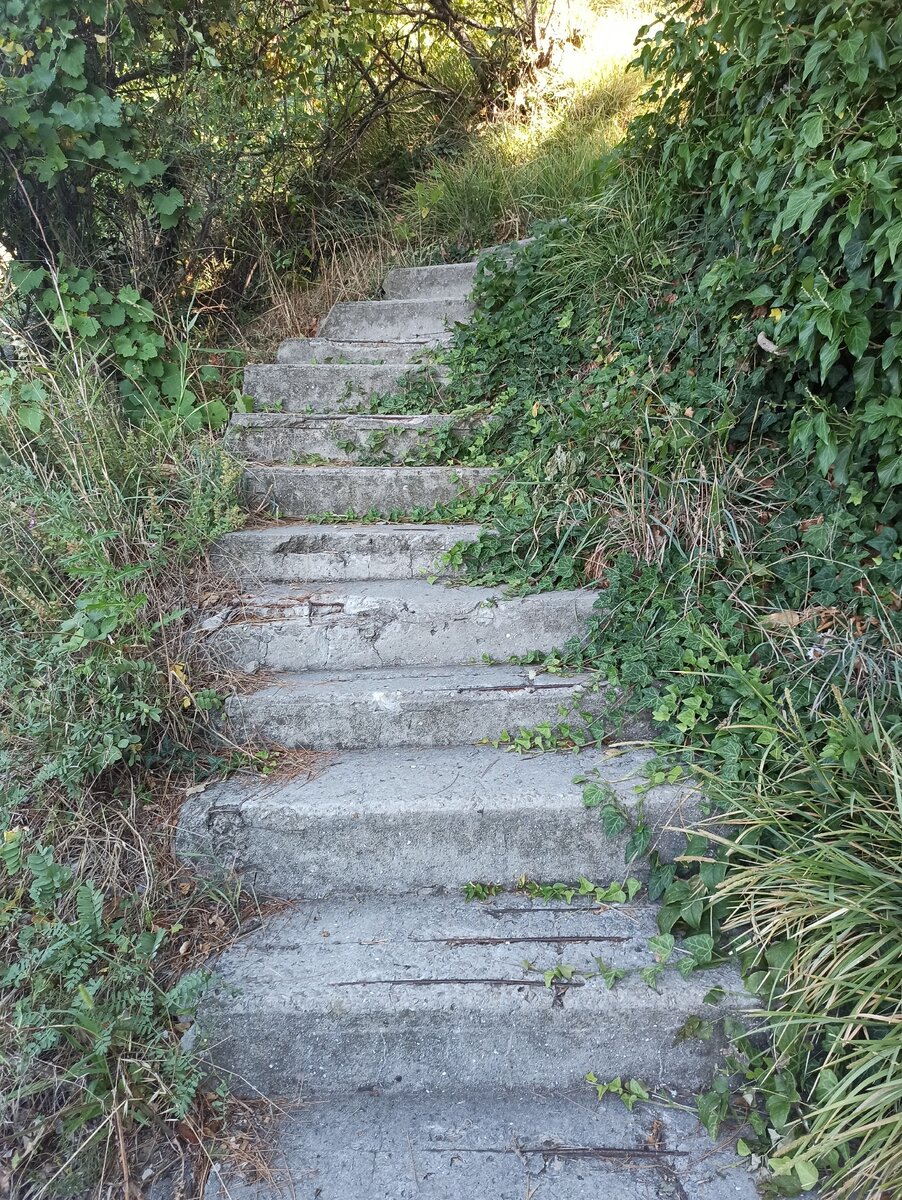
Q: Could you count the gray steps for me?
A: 13